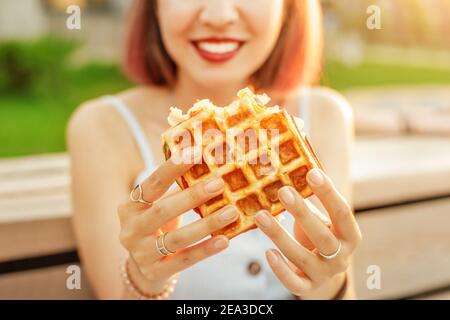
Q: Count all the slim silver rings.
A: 3